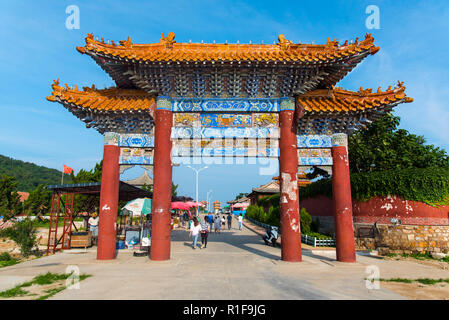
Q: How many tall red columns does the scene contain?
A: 4